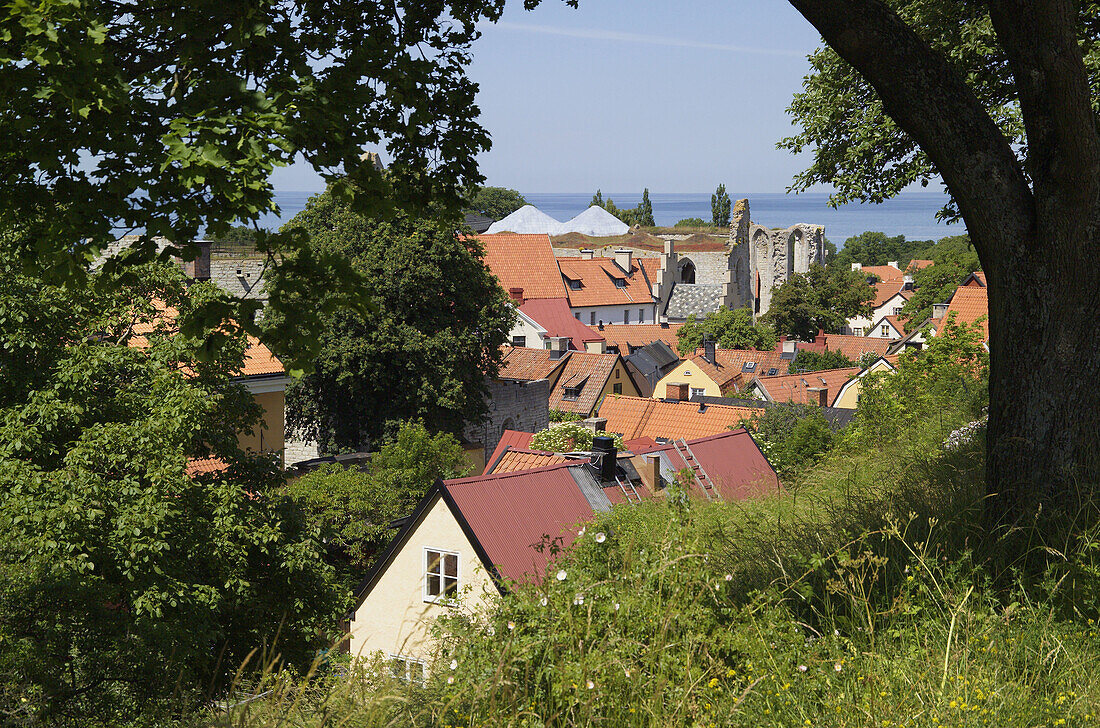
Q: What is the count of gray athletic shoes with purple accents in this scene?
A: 0